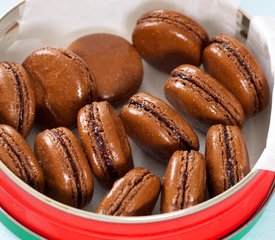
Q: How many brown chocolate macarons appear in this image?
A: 13